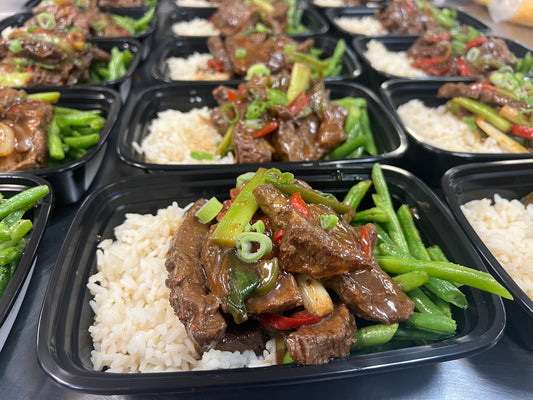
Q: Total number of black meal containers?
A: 15